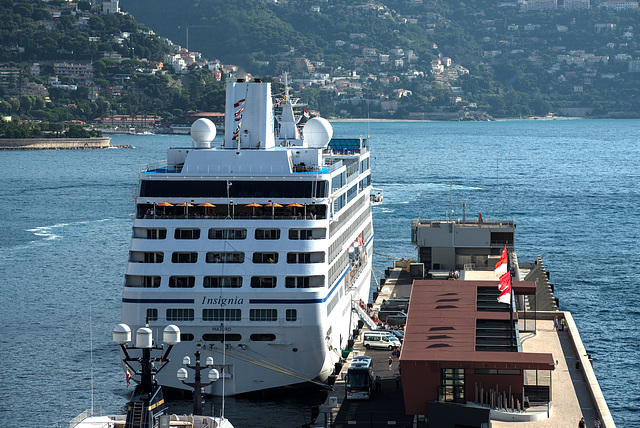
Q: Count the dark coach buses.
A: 1